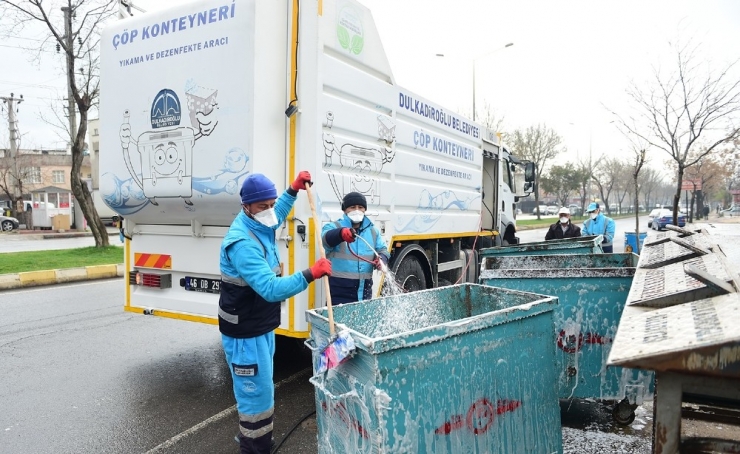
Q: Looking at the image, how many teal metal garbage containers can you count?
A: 3